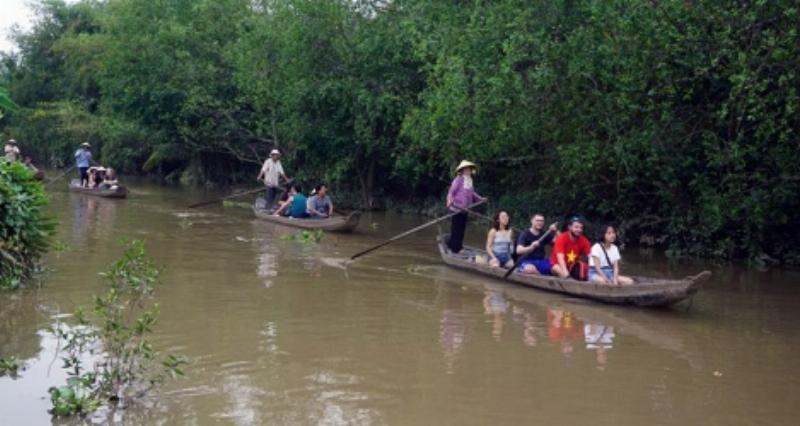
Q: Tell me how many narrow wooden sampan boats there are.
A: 4